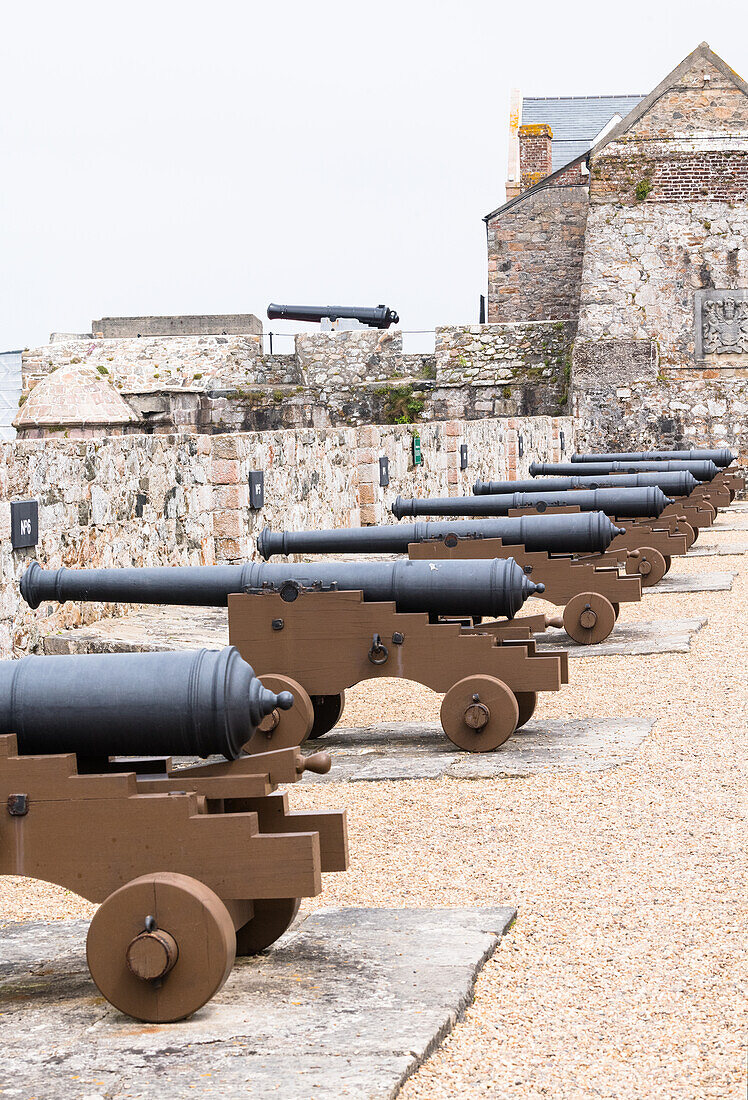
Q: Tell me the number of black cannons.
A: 8